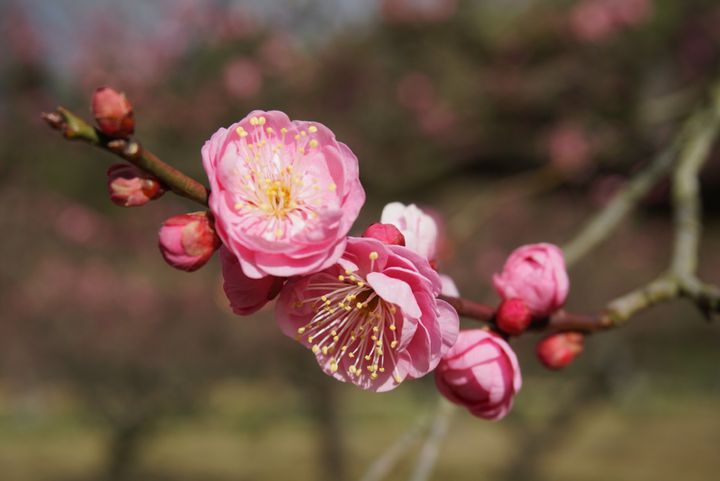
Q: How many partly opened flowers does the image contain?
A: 2